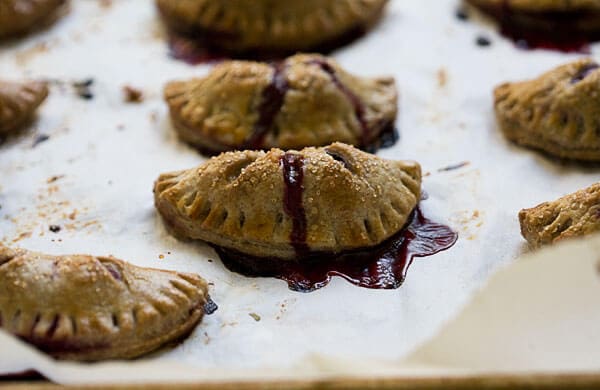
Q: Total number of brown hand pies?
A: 9